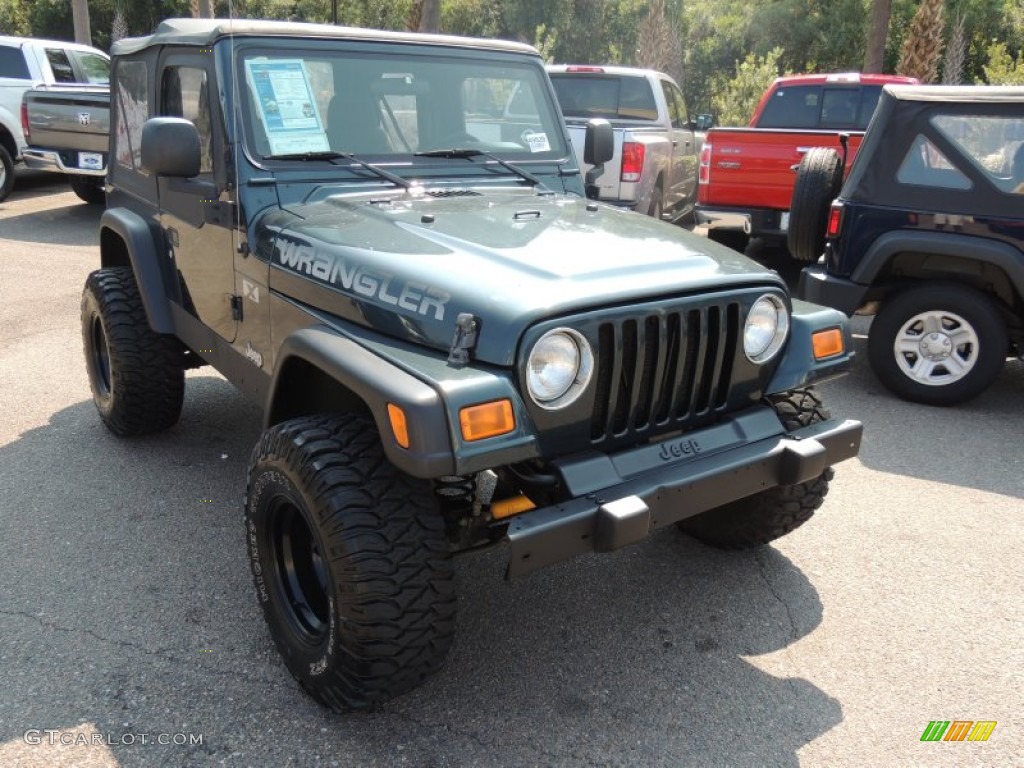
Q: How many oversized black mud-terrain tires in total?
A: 3